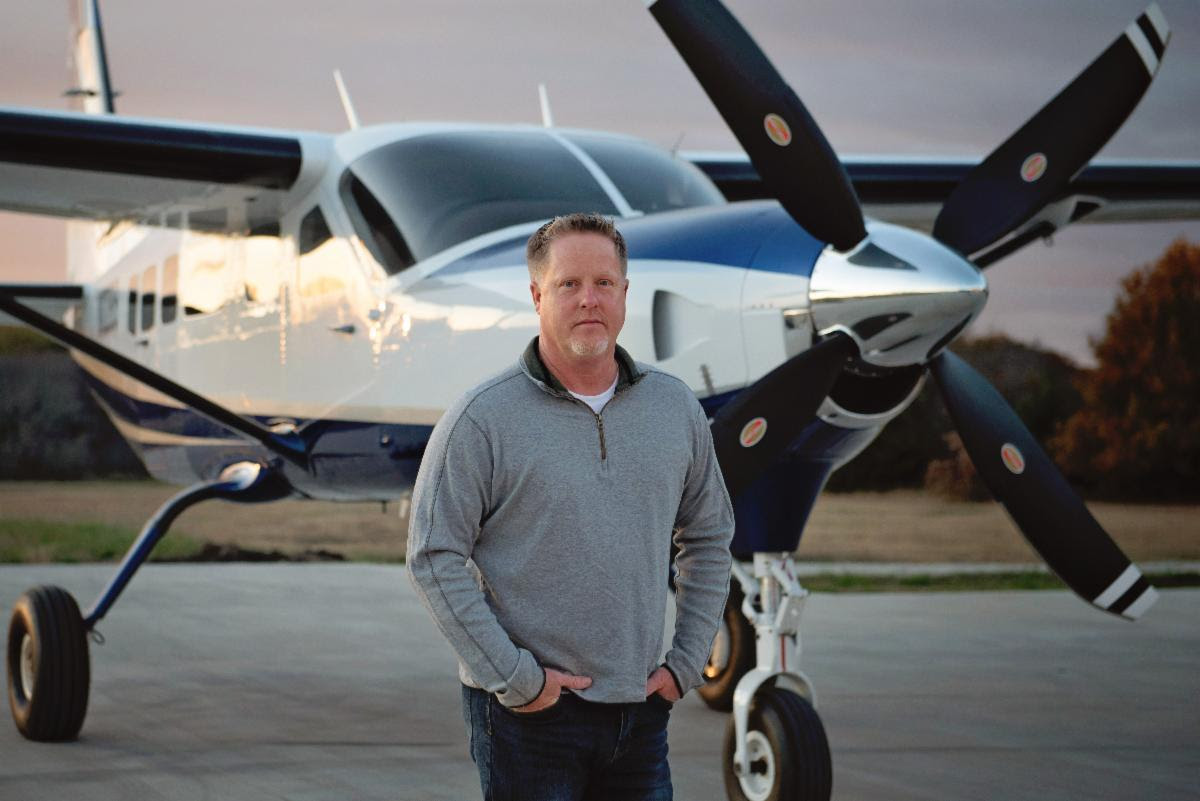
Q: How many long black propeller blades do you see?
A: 4